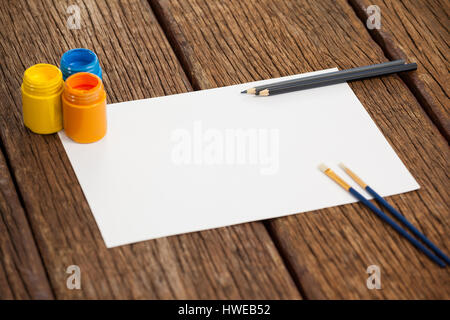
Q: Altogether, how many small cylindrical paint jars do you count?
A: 3